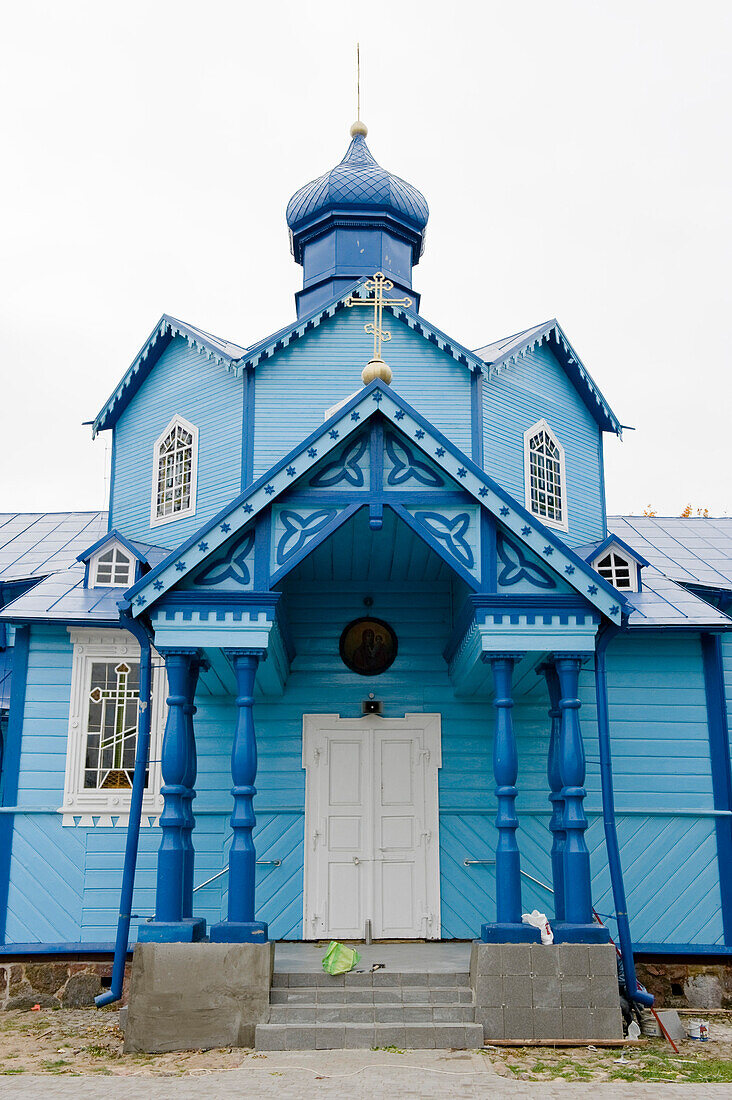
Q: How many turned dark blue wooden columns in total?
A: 6